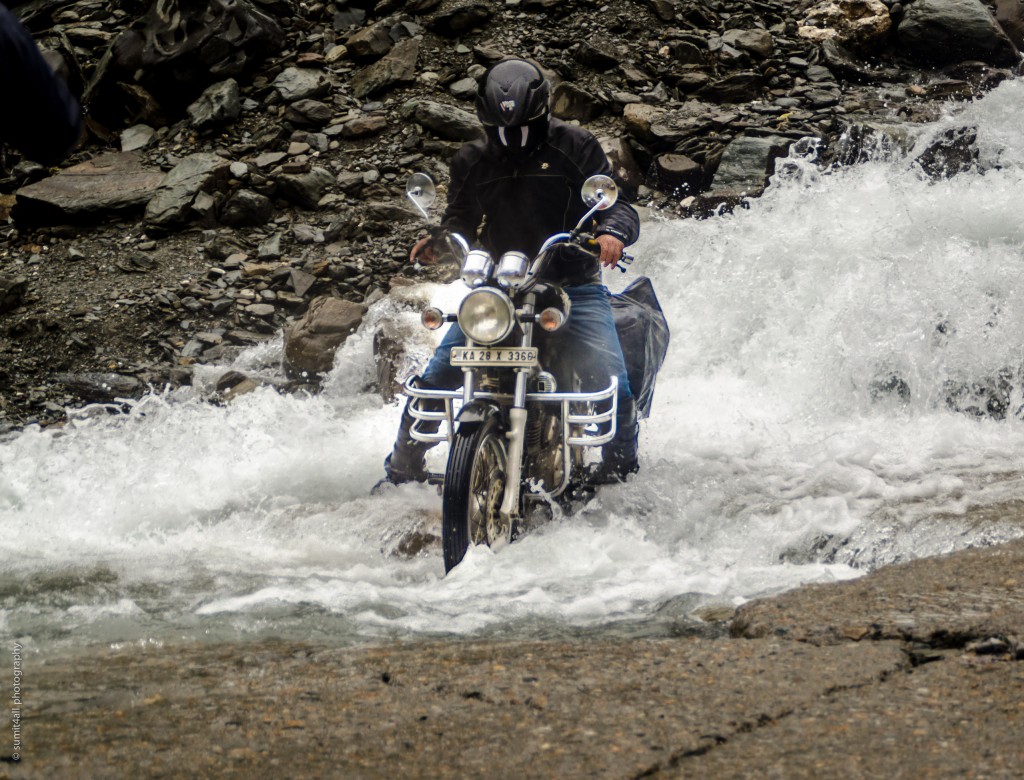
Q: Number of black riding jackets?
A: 1